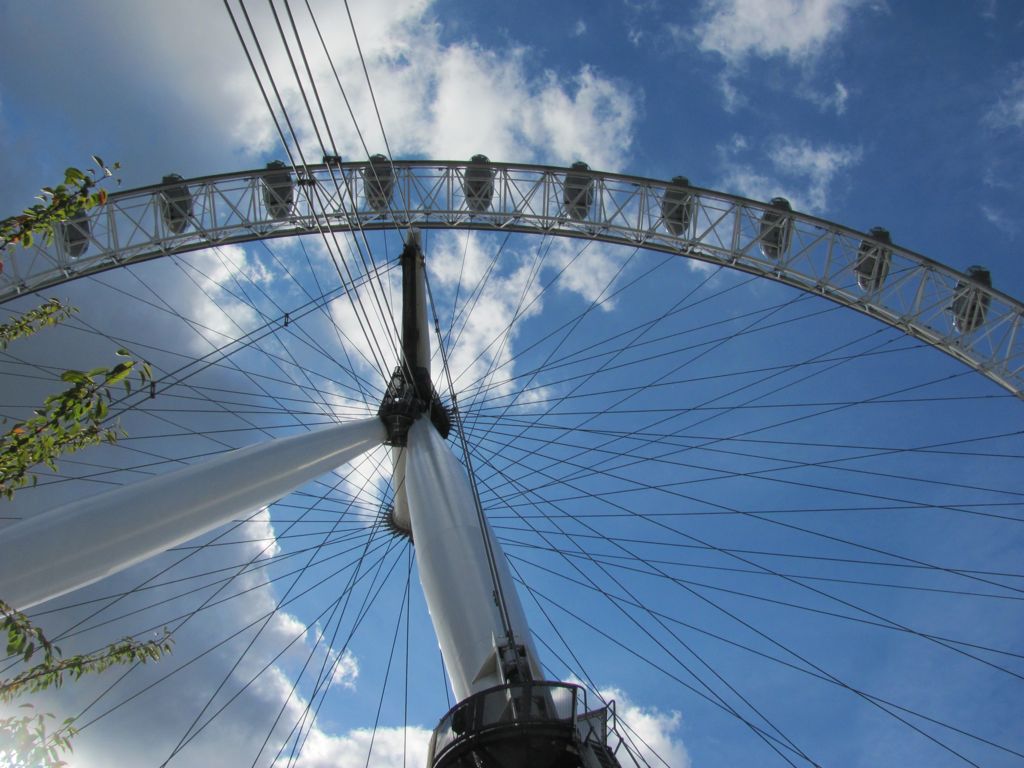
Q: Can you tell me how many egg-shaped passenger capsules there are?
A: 10